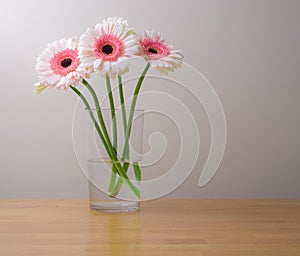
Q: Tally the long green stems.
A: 5